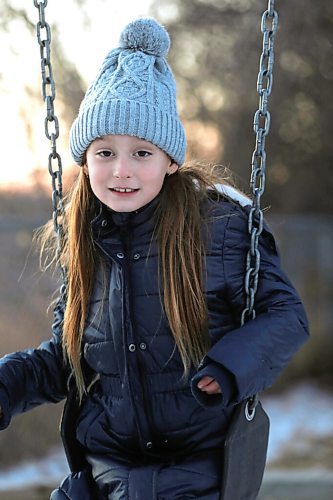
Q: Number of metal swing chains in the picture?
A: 2